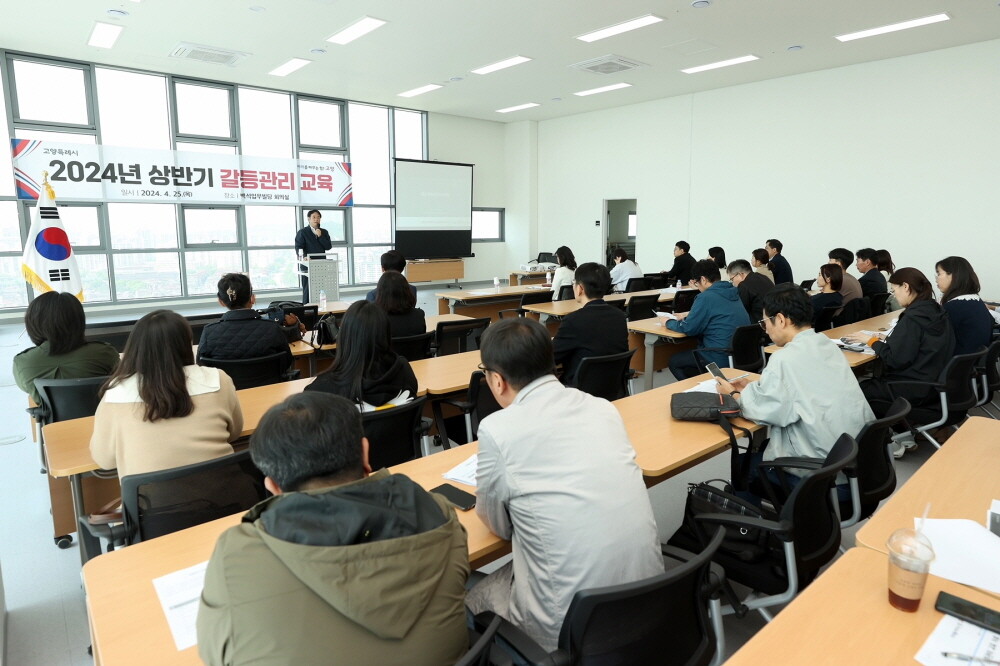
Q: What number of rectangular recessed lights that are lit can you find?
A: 10